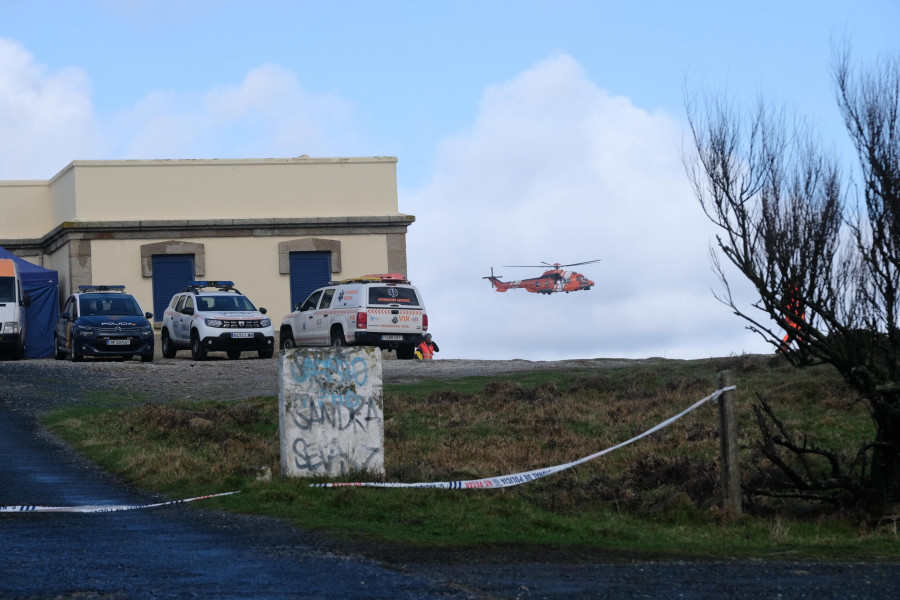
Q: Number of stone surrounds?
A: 2